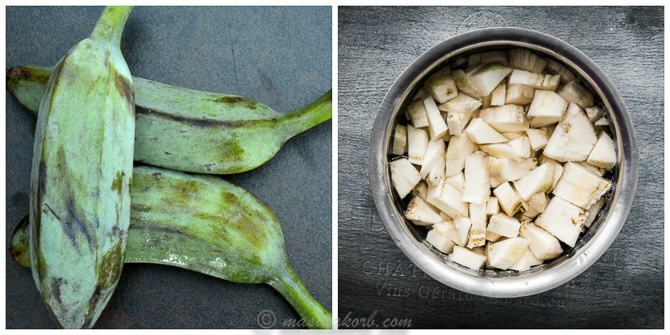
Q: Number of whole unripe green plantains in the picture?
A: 3